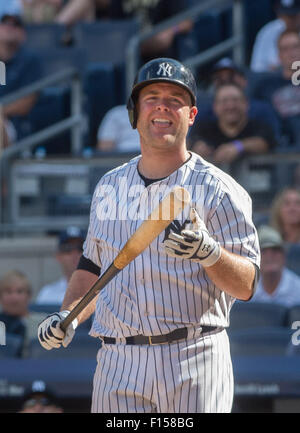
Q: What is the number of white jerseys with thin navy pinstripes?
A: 1